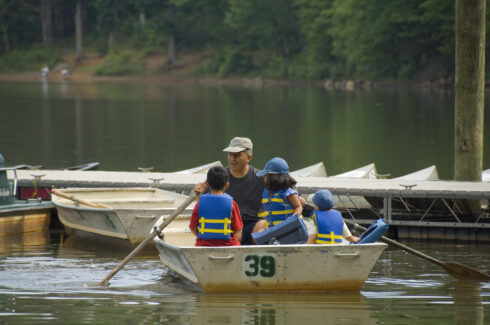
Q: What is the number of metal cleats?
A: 6